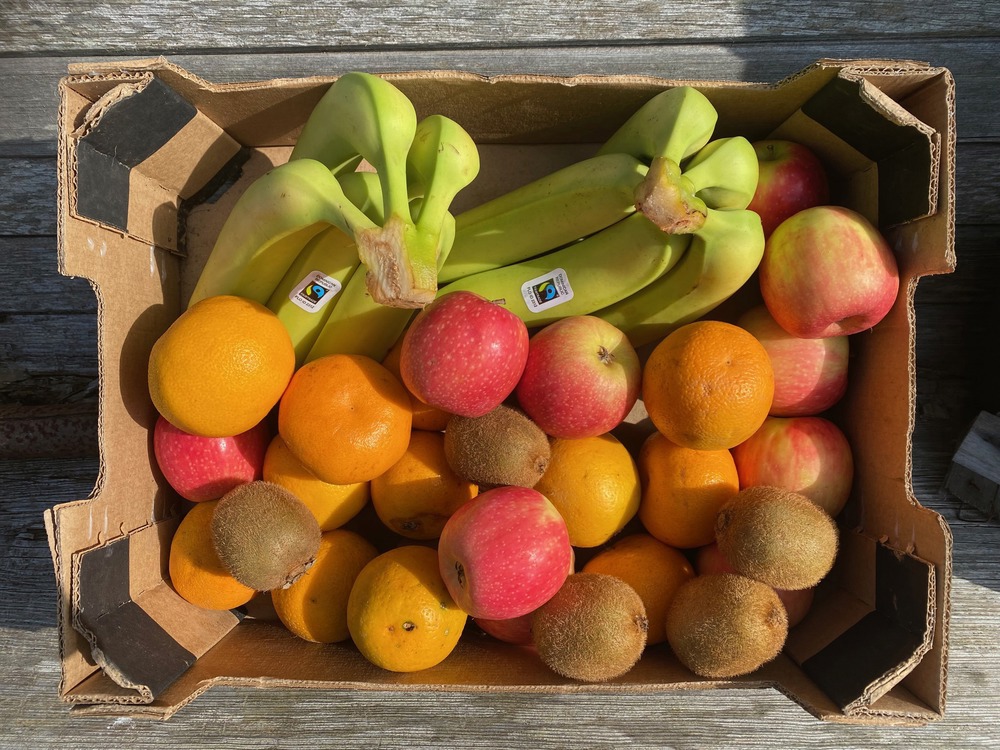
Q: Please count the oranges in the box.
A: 12